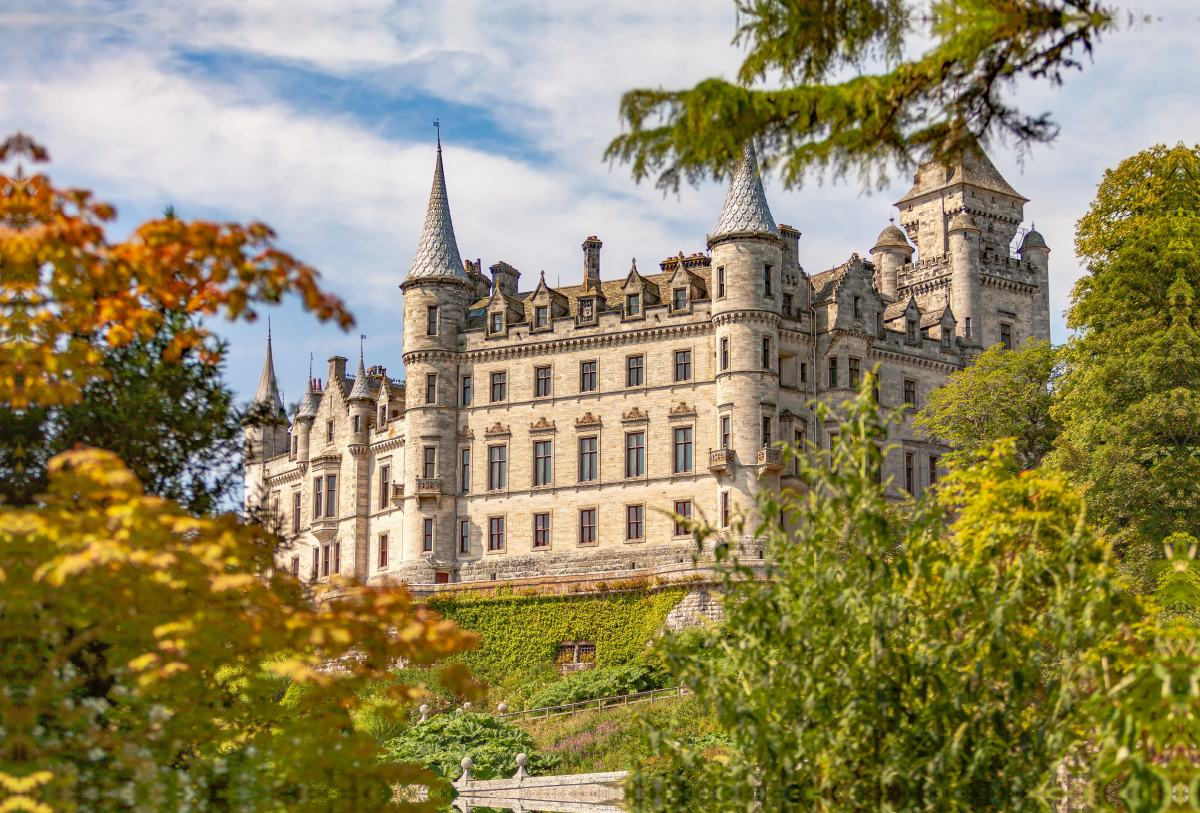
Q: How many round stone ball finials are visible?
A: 6